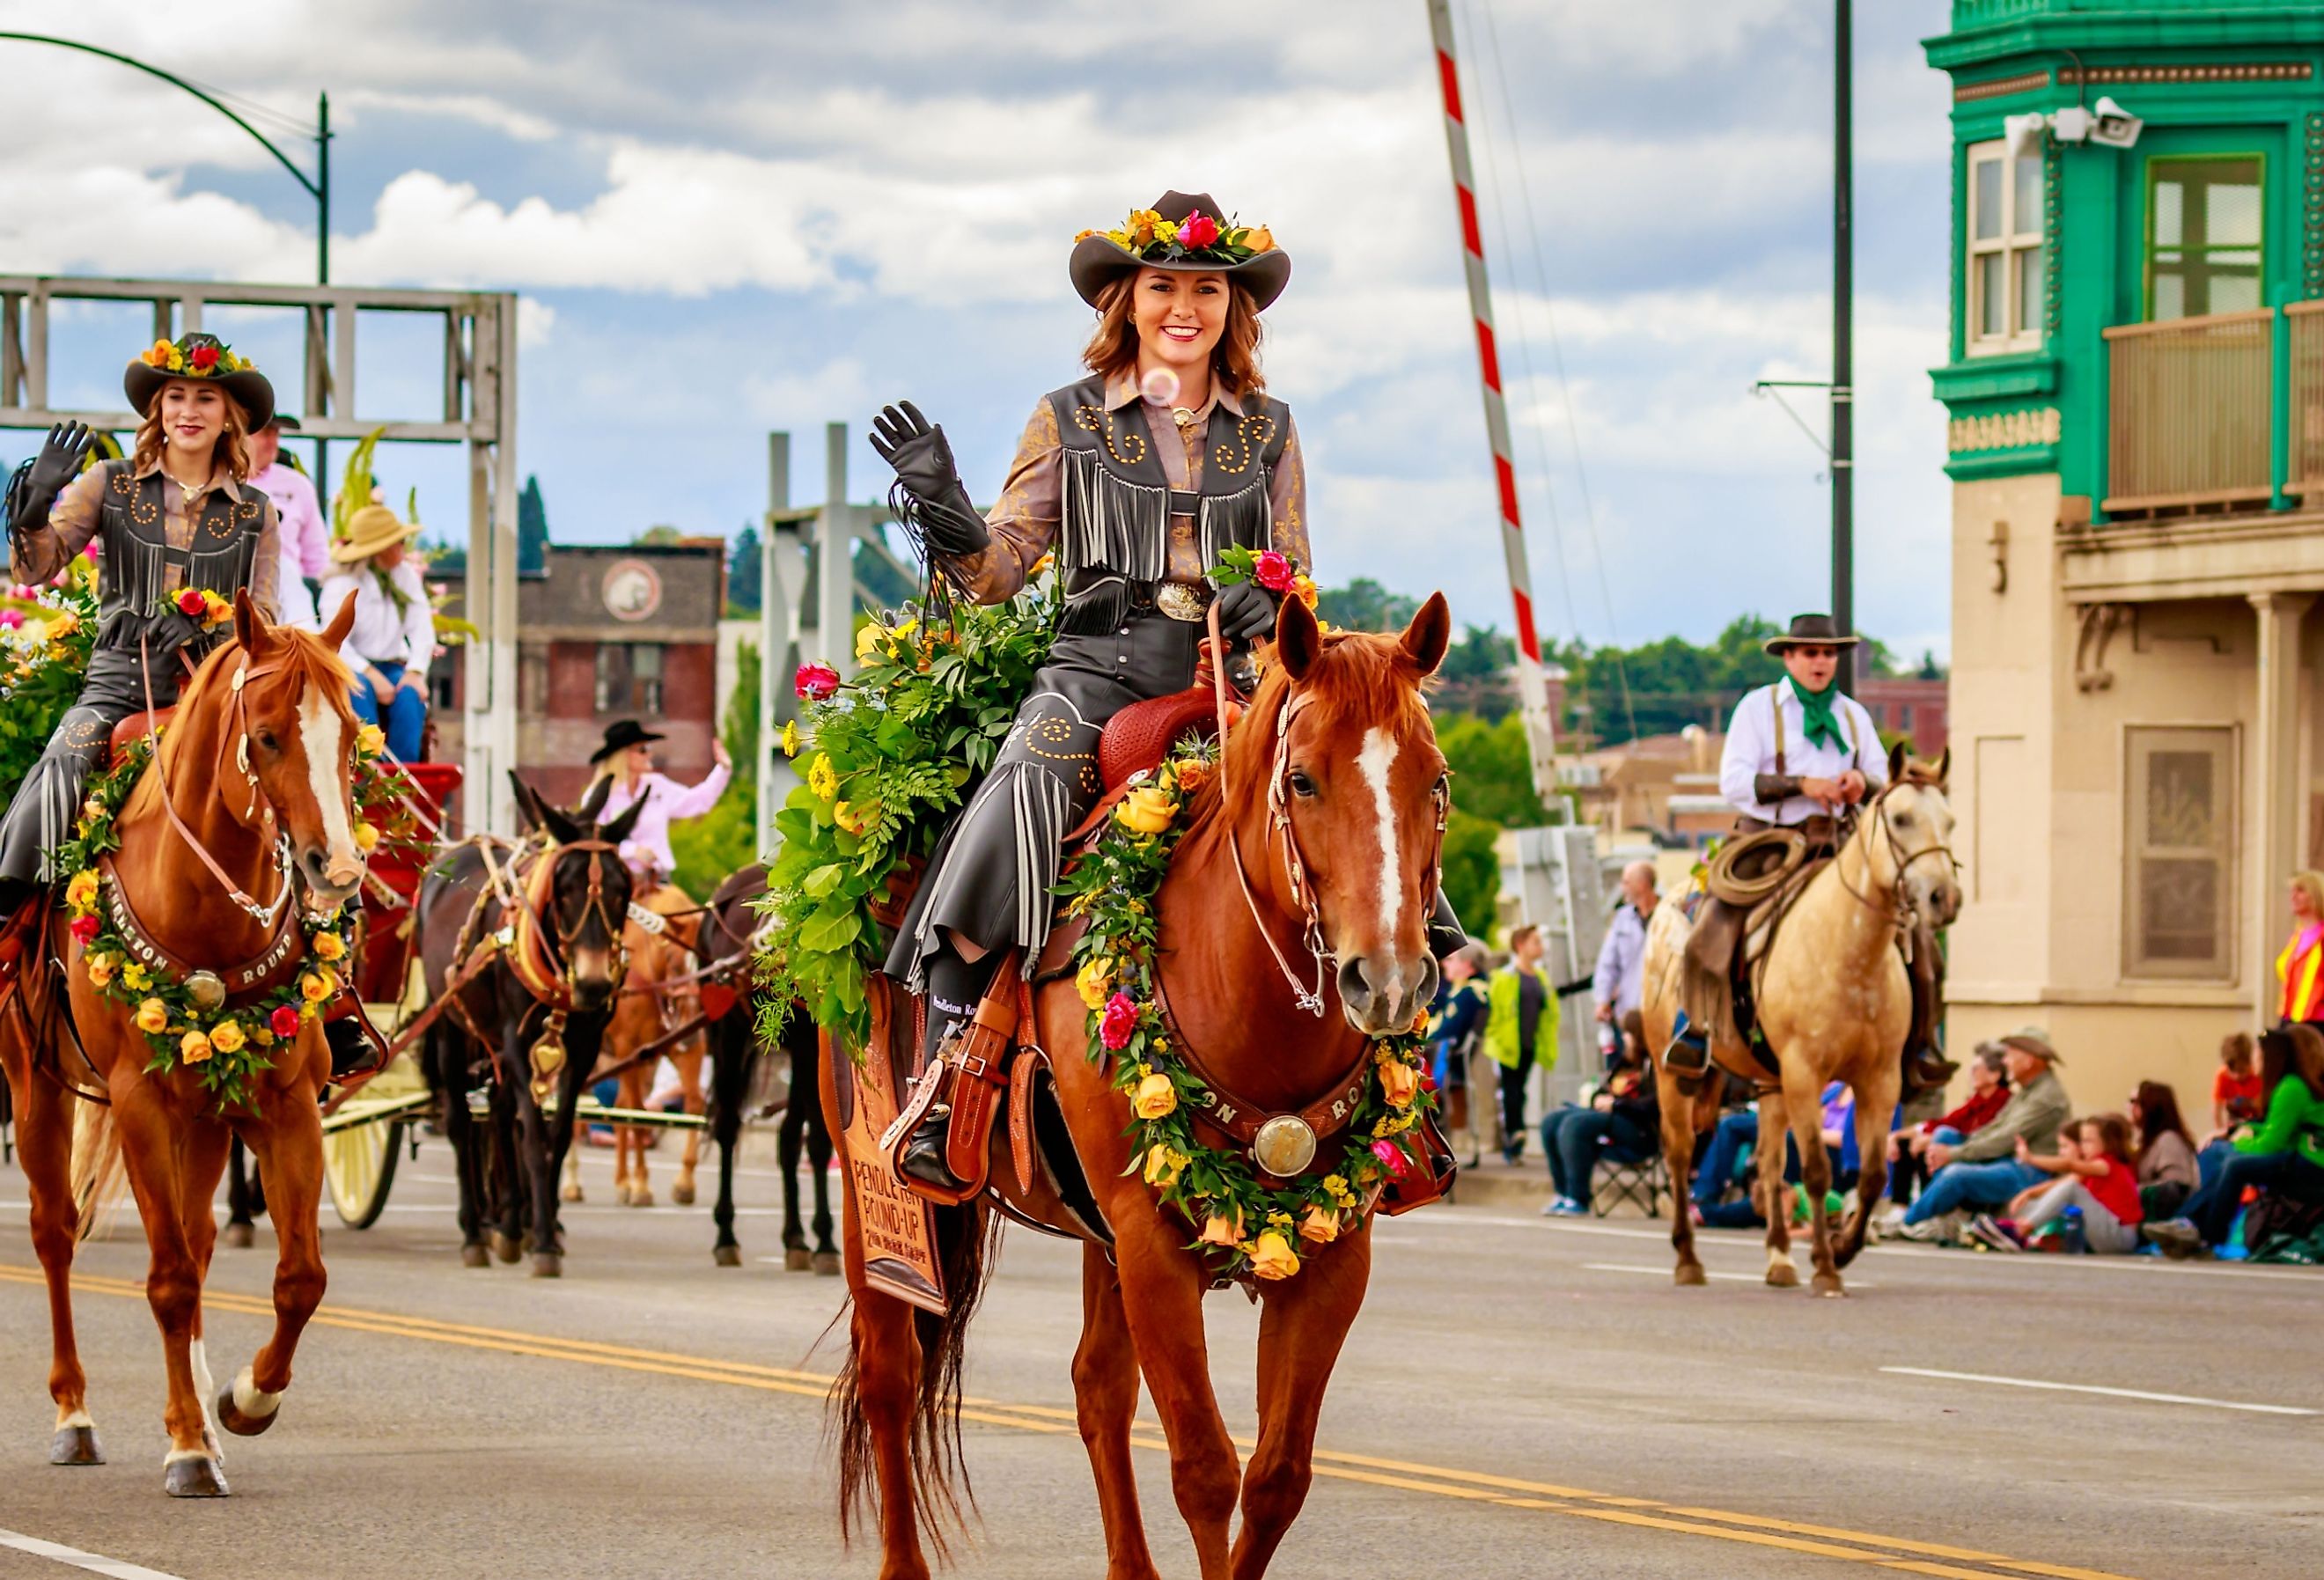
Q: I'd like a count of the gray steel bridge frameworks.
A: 2